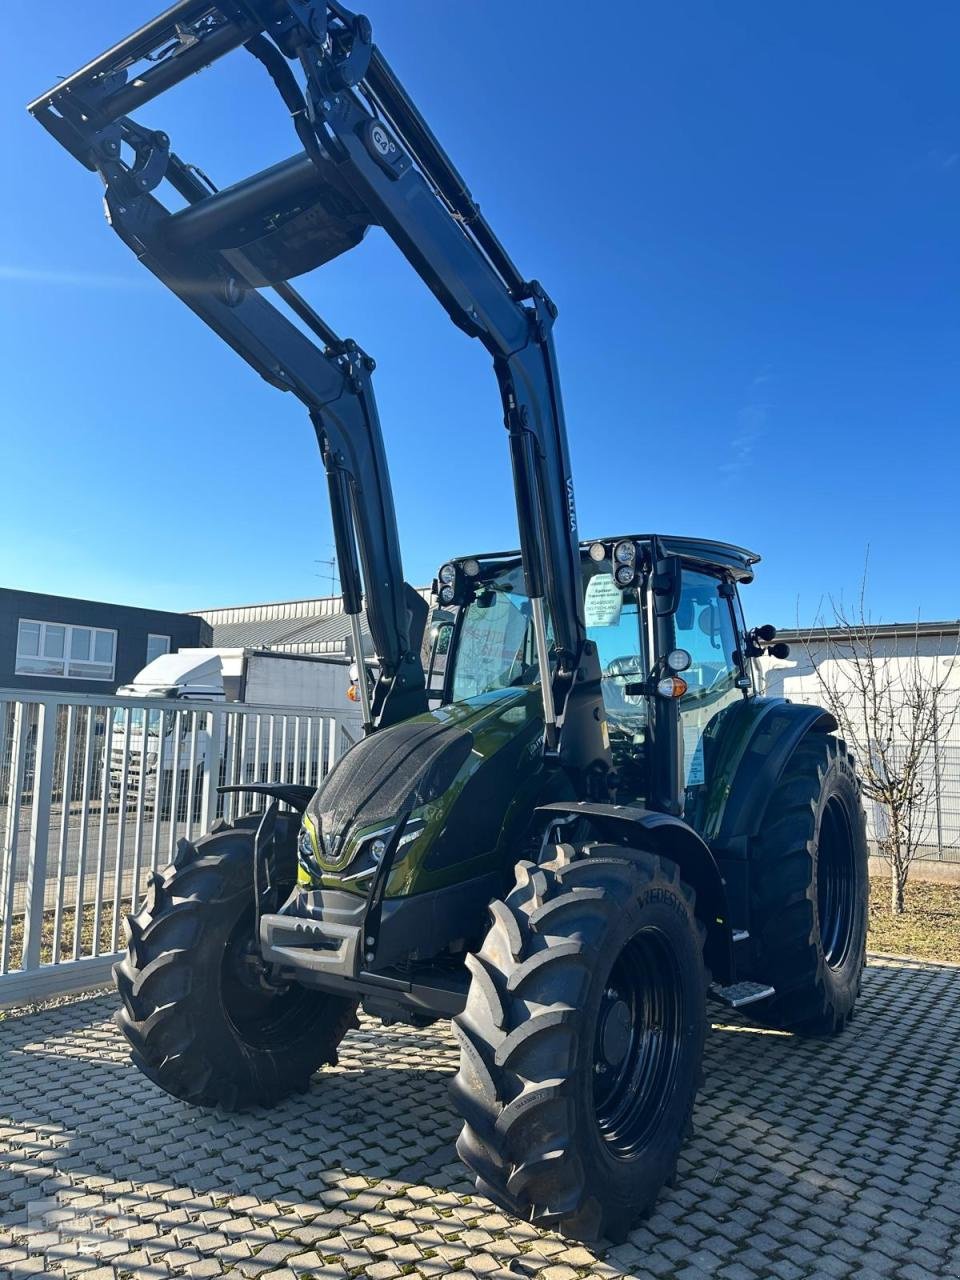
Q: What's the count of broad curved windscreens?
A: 1